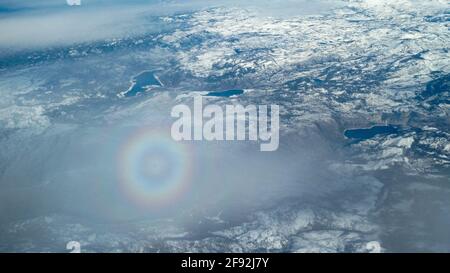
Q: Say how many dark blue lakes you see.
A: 3